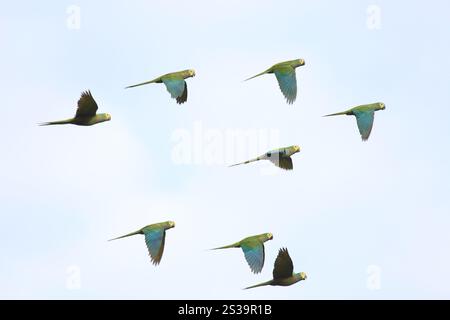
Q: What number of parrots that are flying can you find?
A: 8